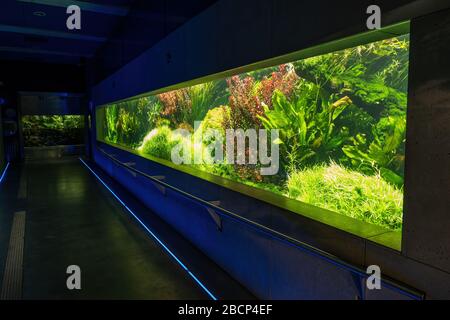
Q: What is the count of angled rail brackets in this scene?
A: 4